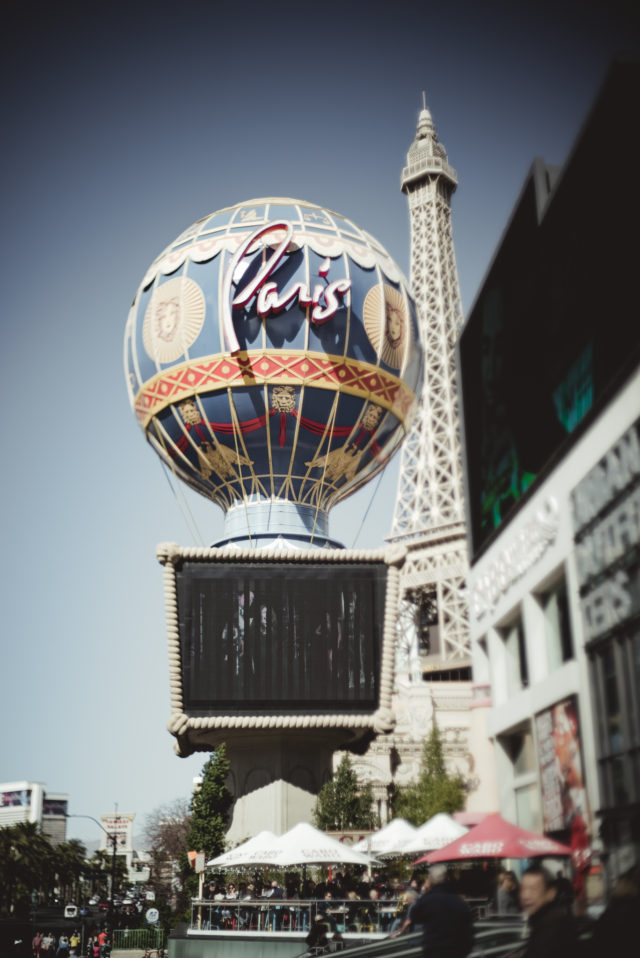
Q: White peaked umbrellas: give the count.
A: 4